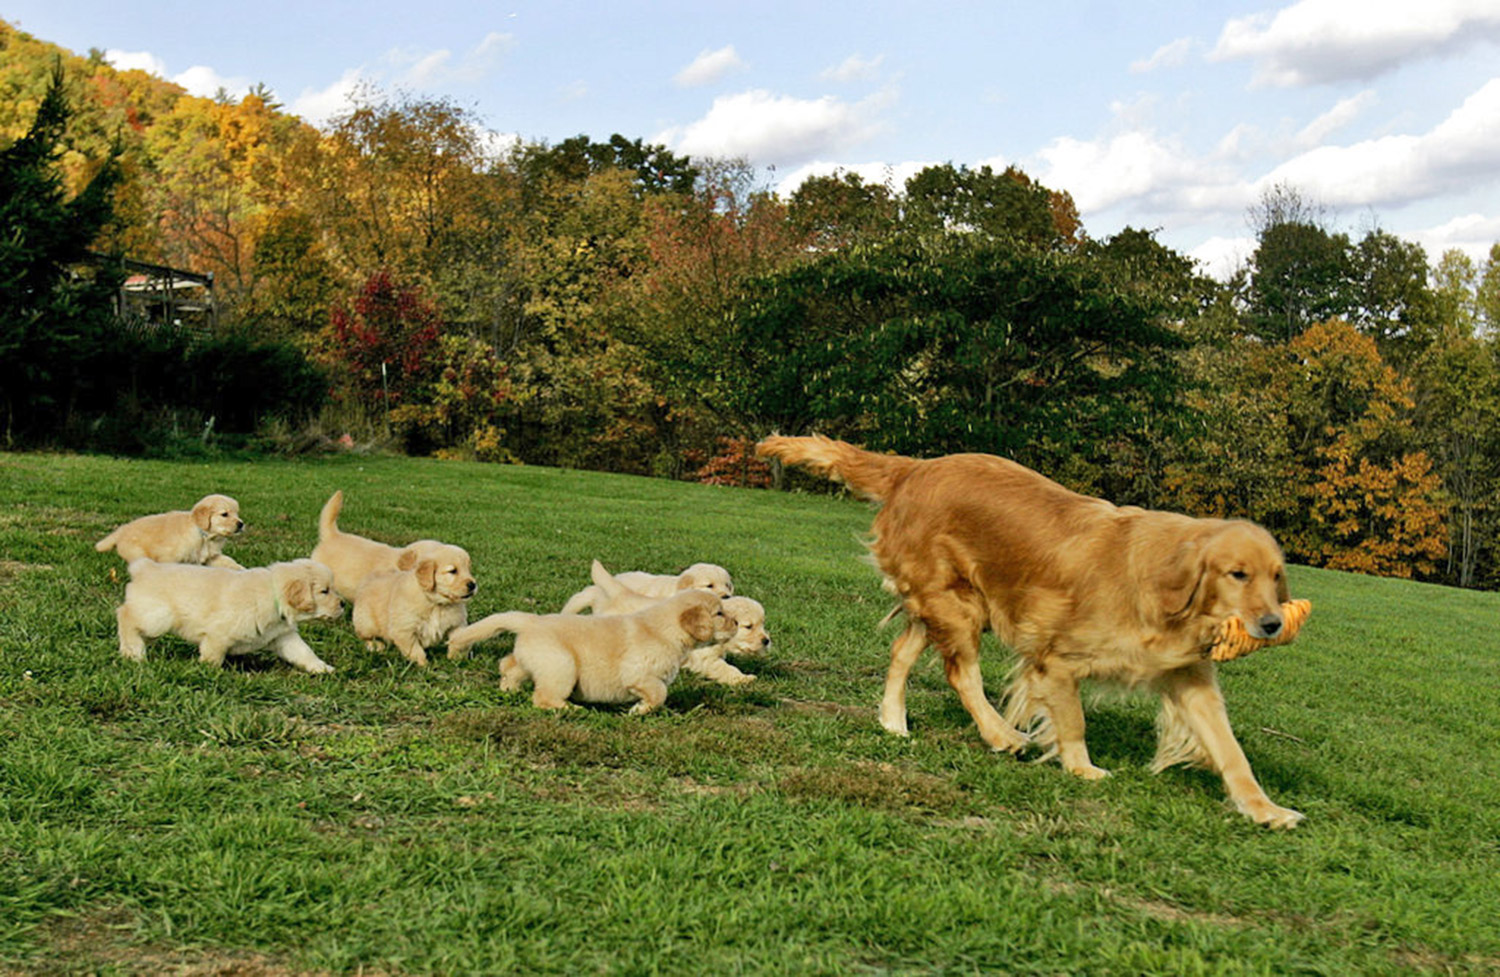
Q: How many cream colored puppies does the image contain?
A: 7